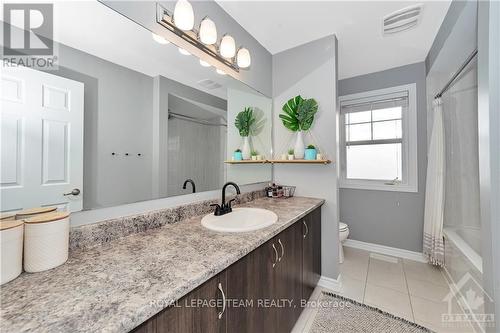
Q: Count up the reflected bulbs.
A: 4